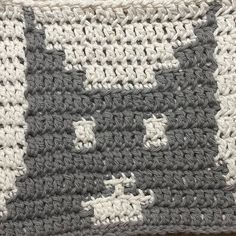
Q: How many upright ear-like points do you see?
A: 2